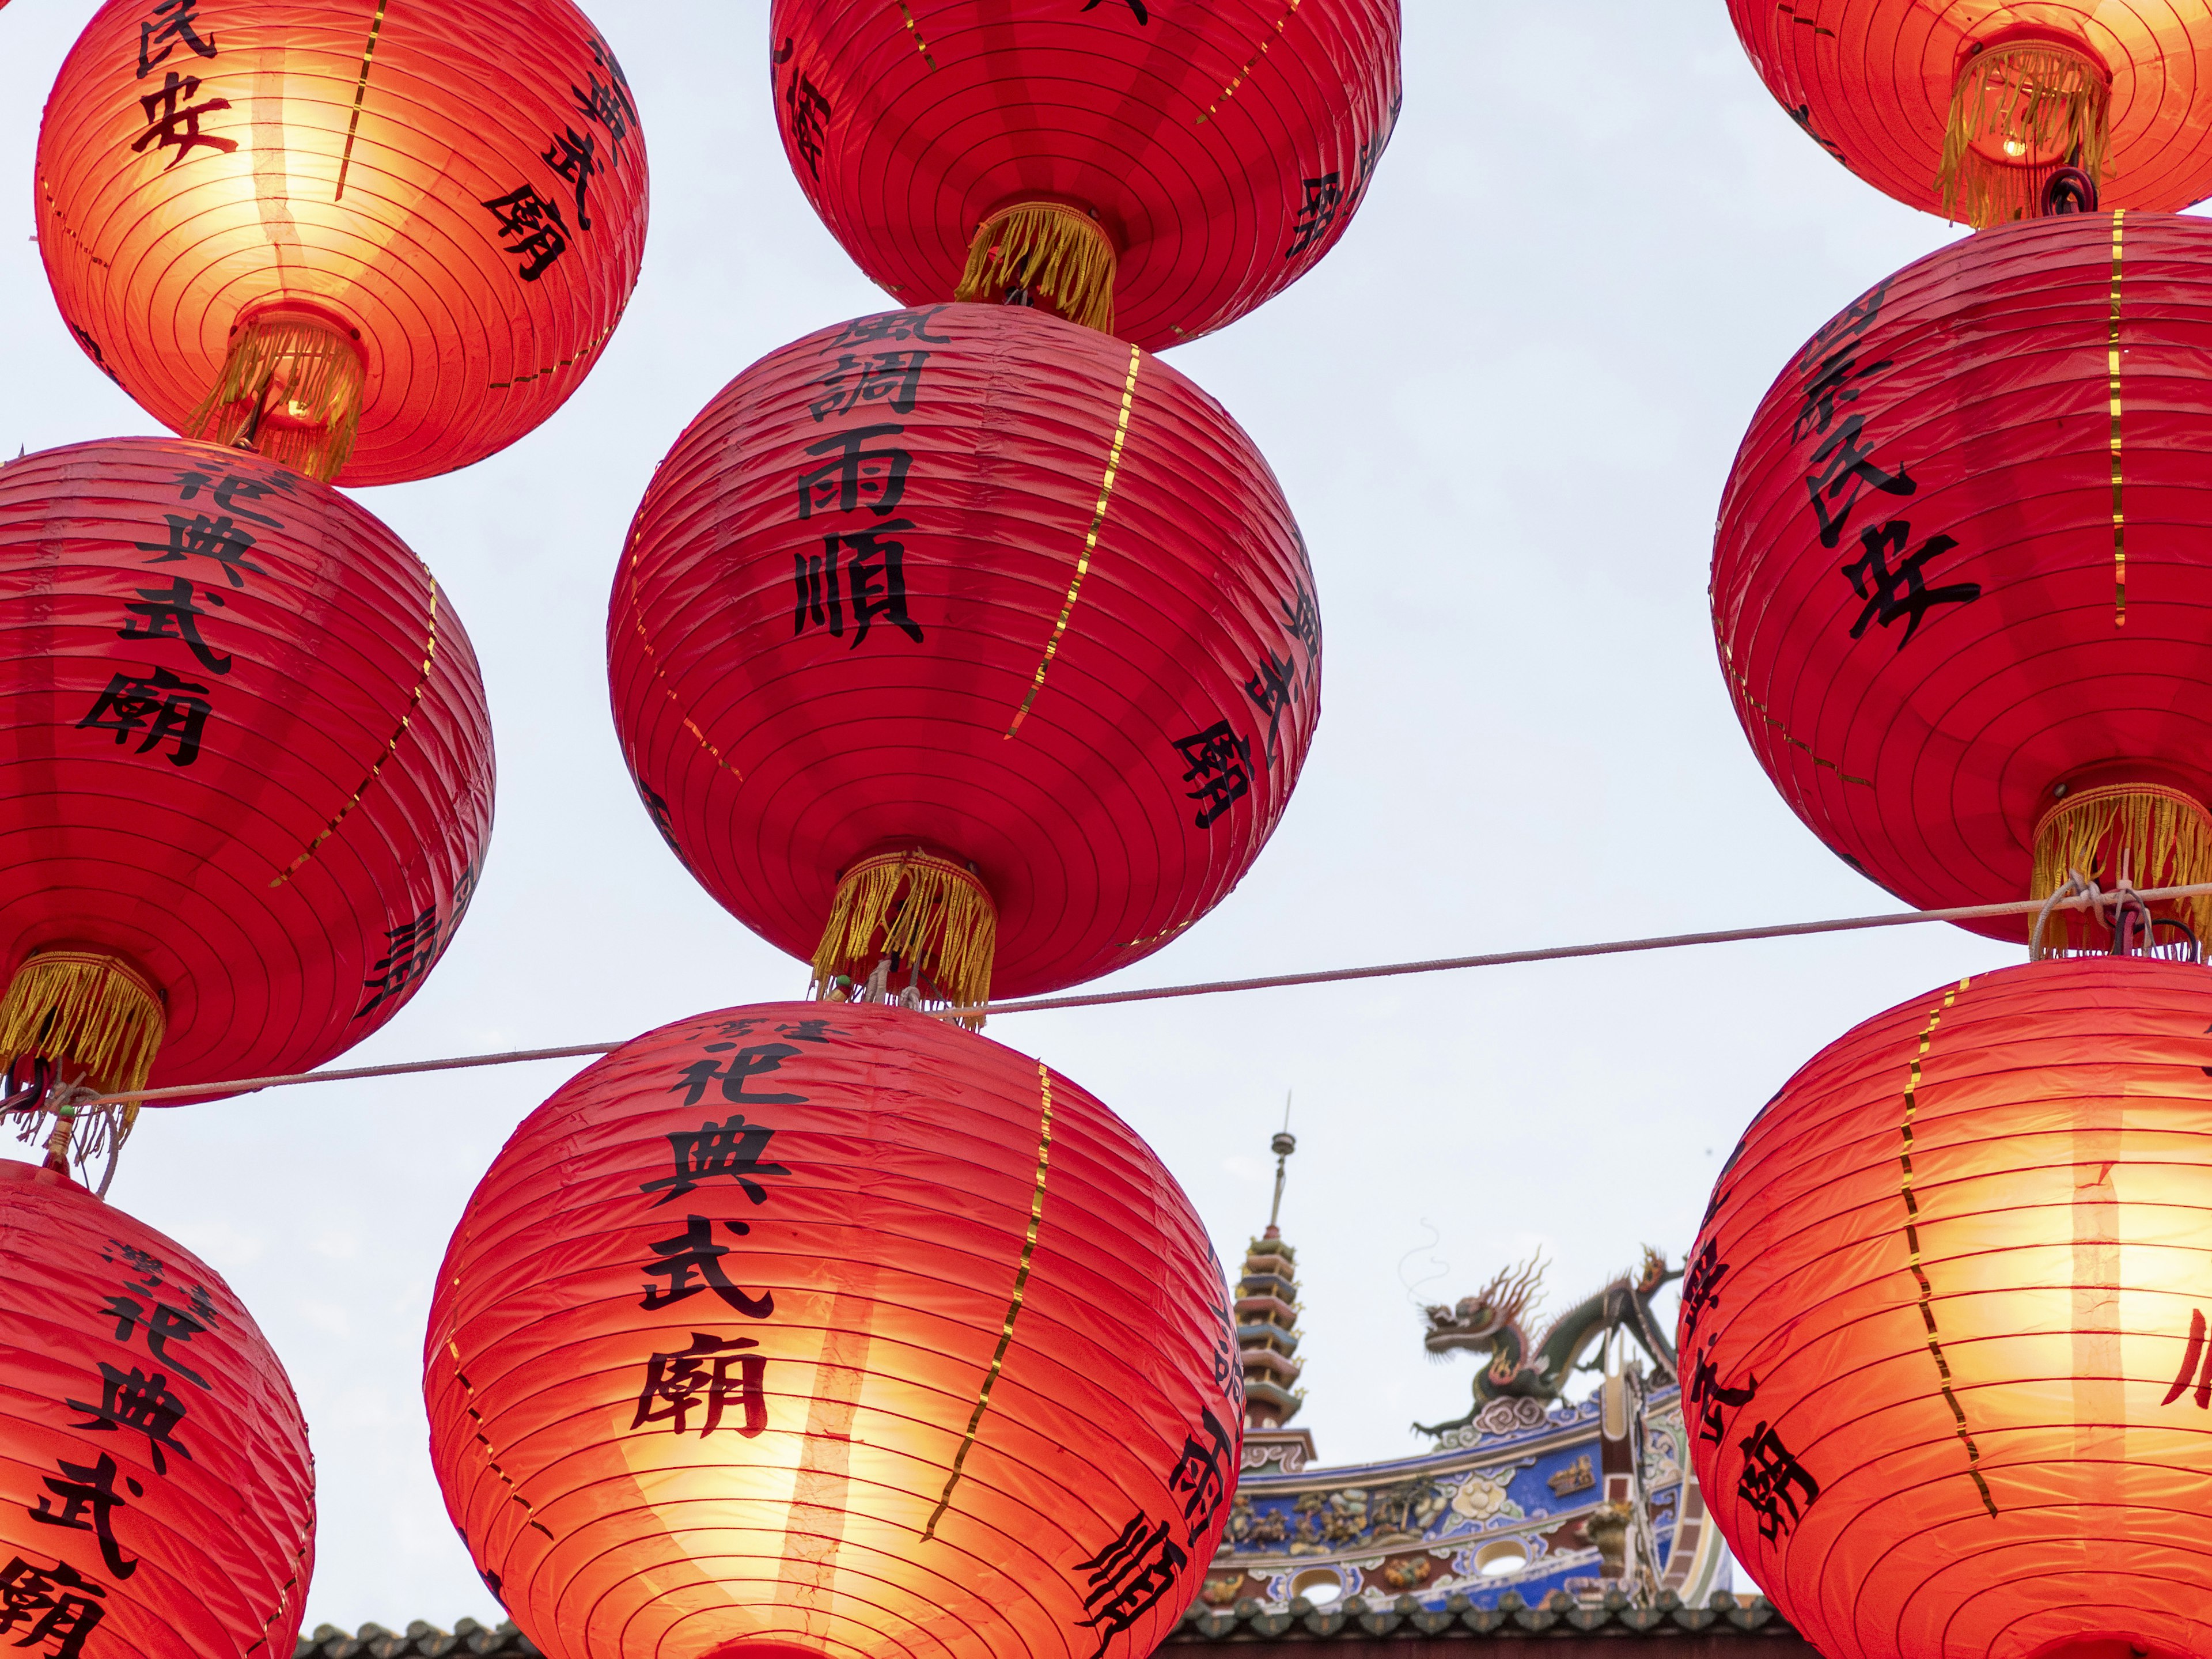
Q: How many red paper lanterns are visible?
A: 9